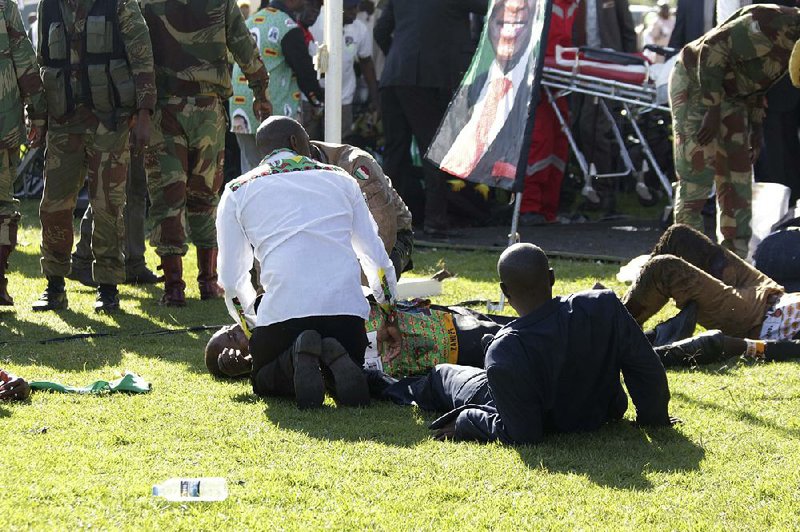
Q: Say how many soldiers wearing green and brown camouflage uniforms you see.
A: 4